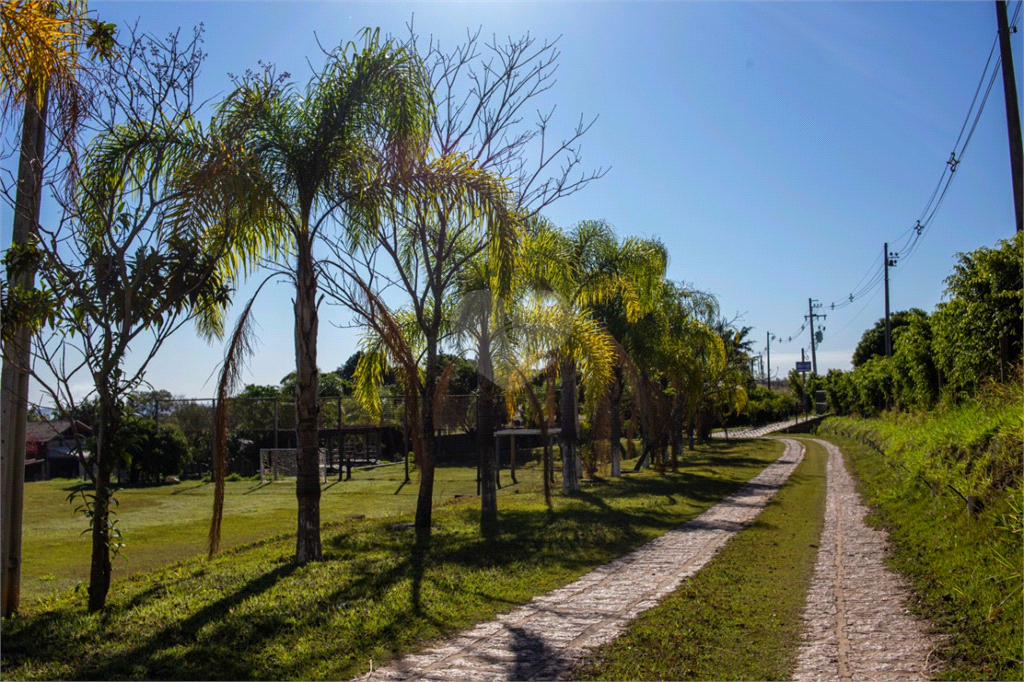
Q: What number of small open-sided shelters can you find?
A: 2